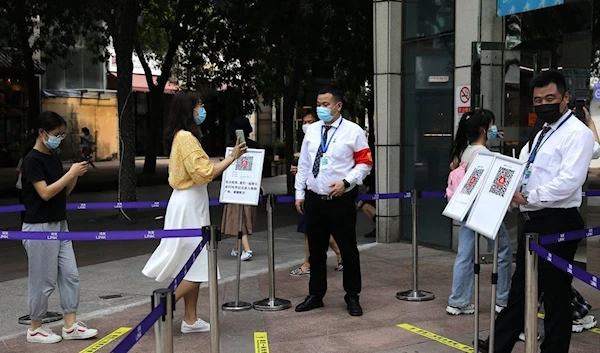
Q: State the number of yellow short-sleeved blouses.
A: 1